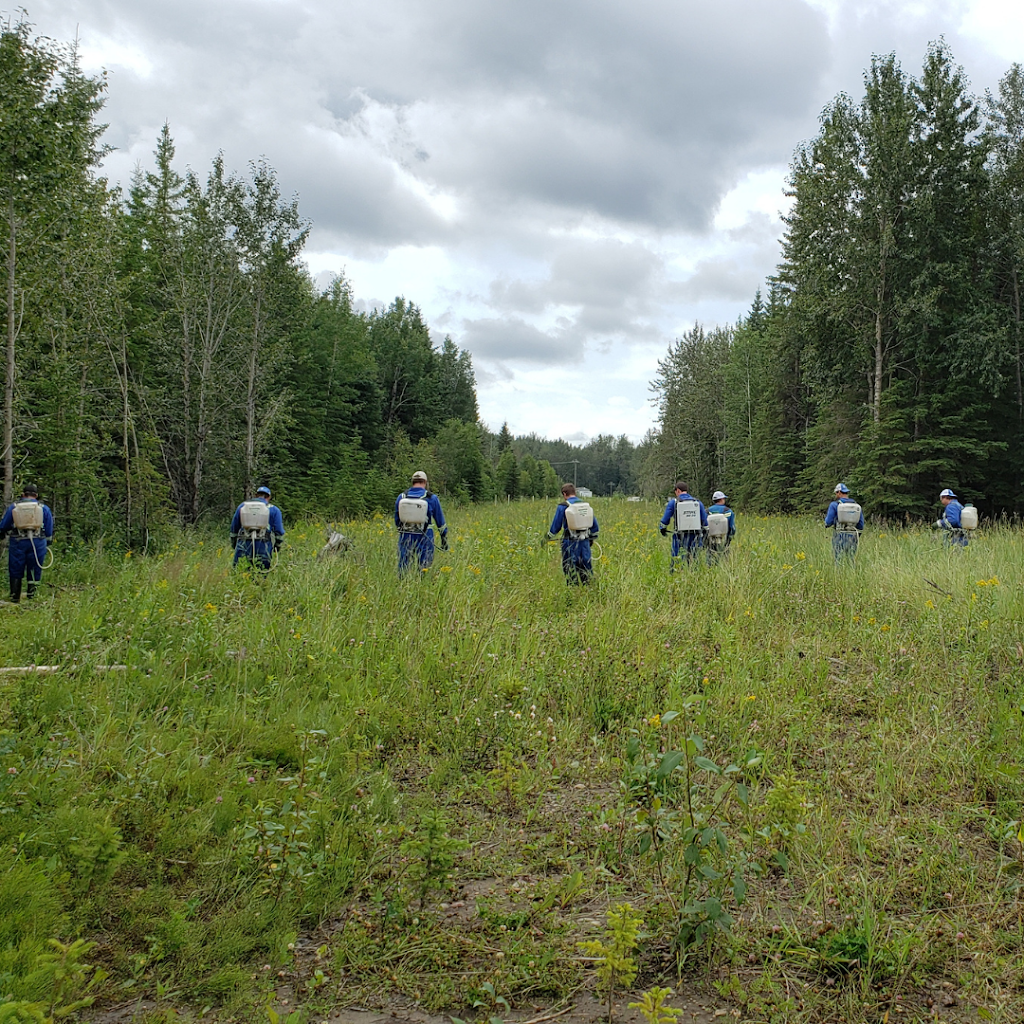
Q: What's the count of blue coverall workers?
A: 8